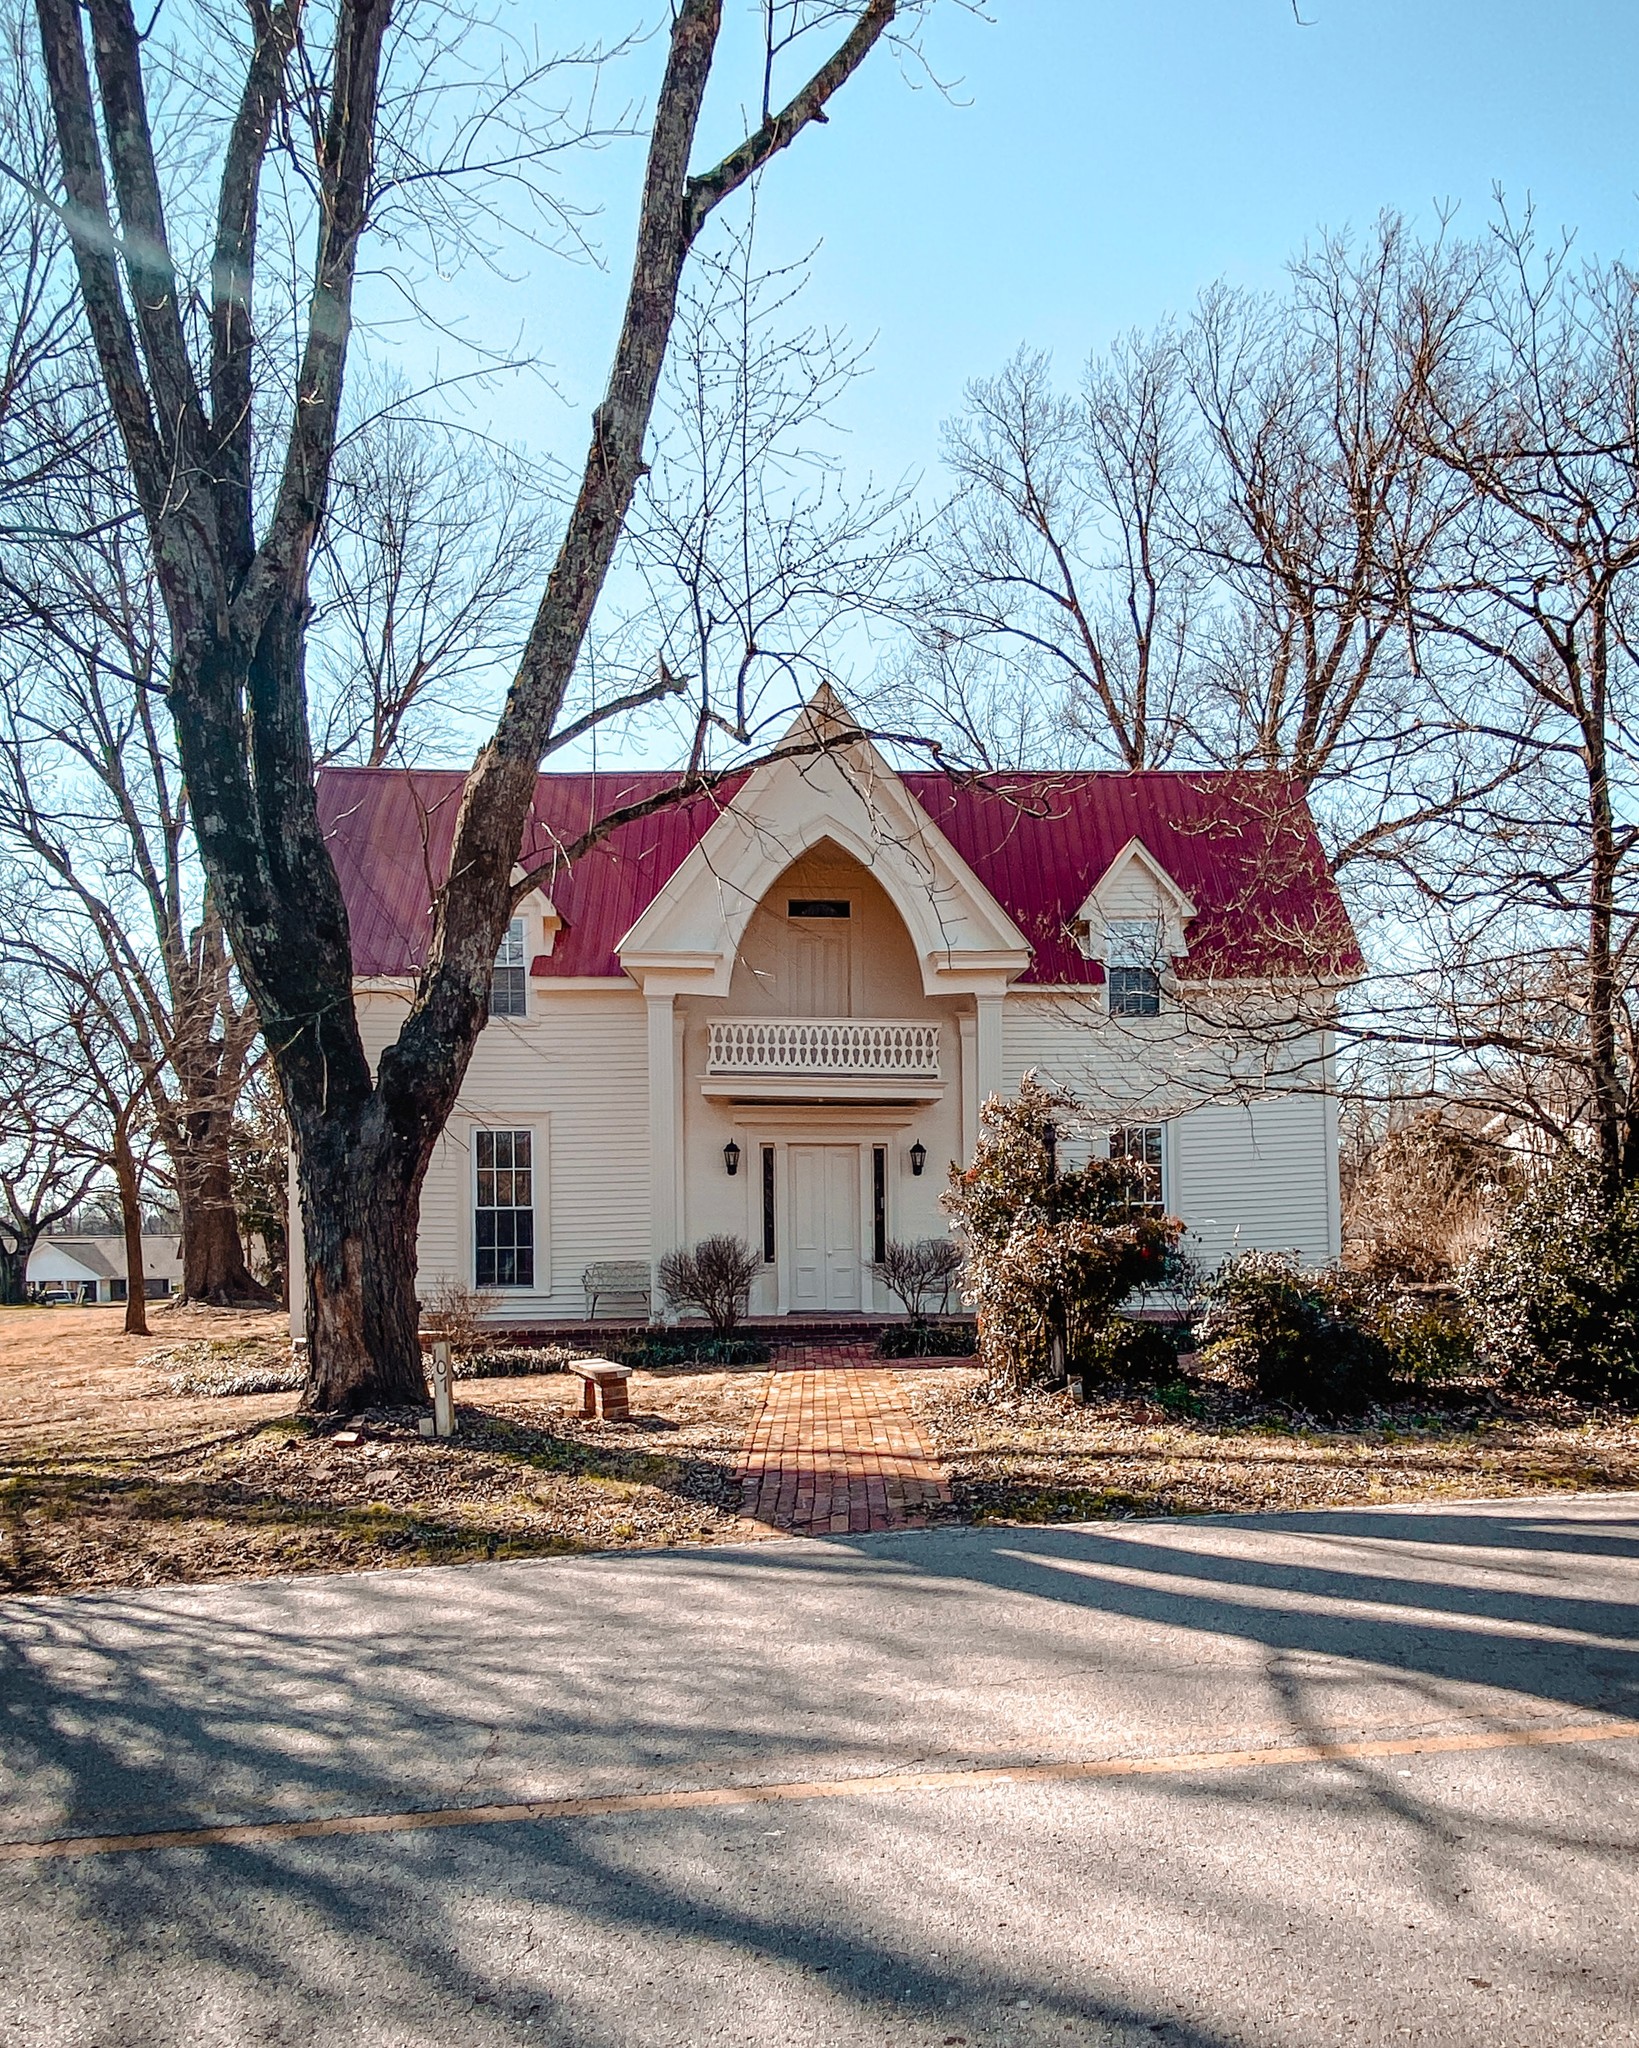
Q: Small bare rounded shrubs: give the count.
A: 2